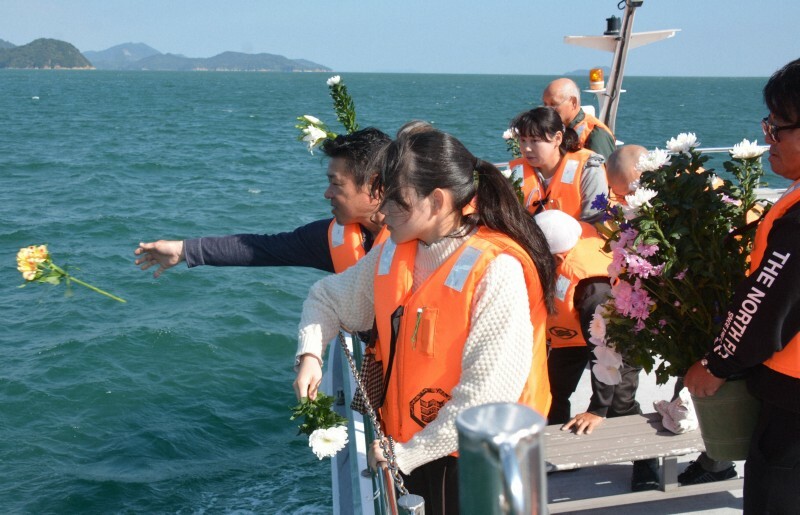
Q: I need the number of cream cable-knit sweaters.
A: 1